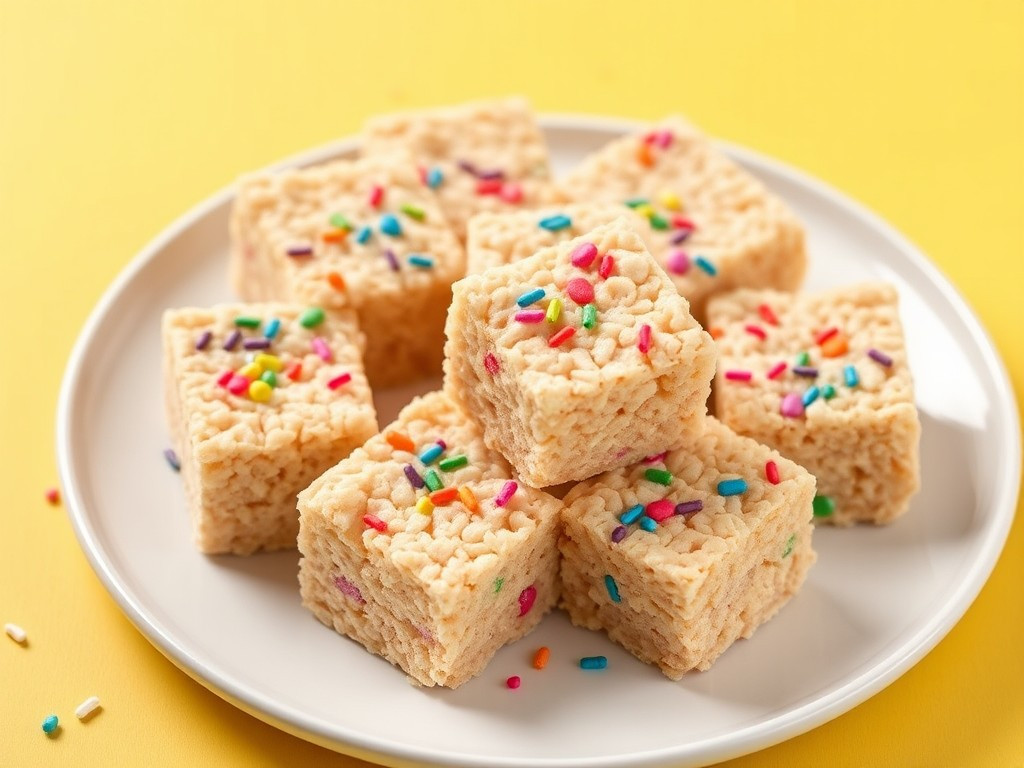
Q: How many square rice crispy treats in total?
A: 9